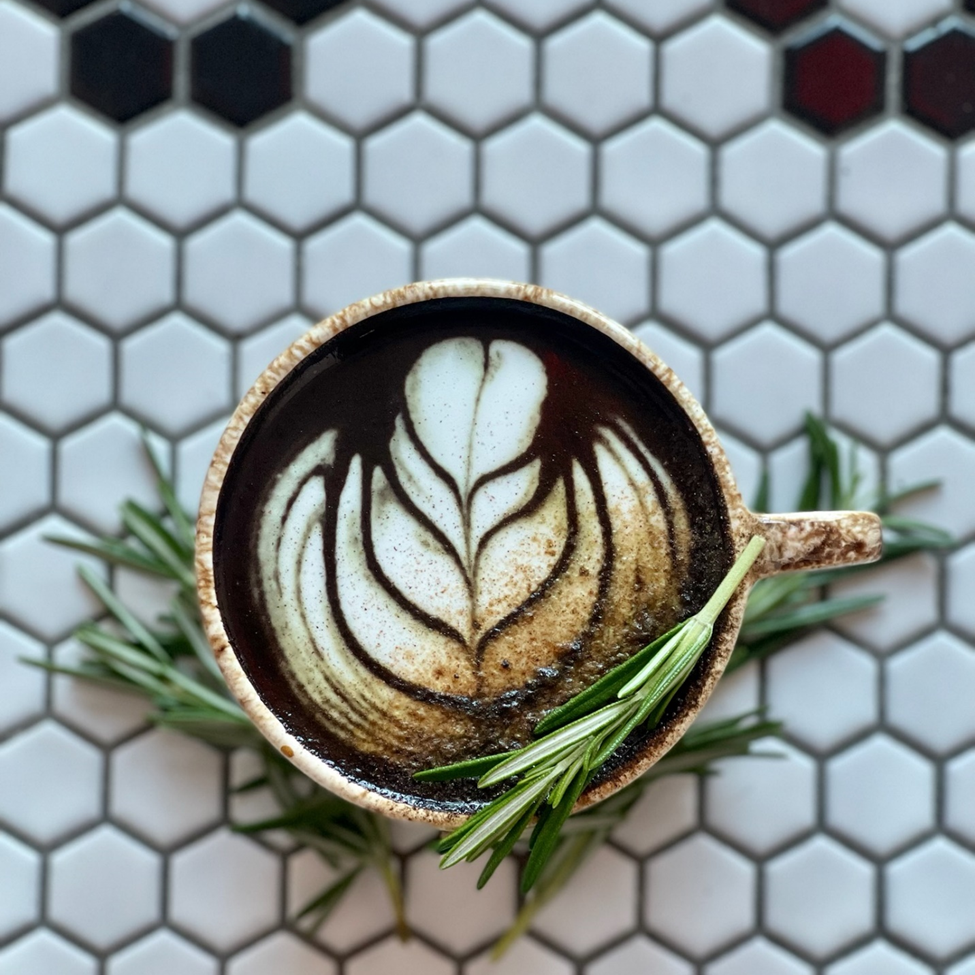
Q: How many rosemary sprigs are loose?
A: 1